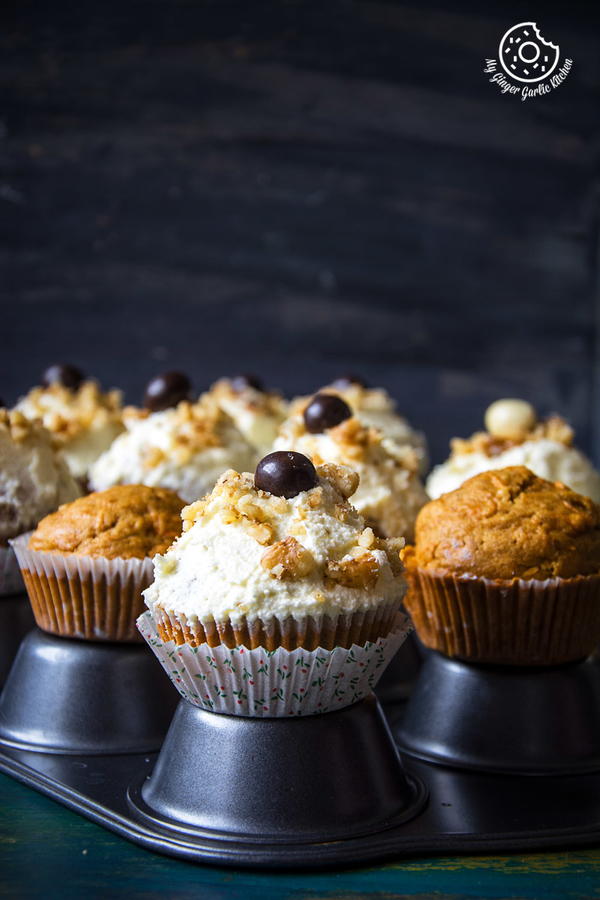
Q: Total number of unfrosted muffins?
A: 2